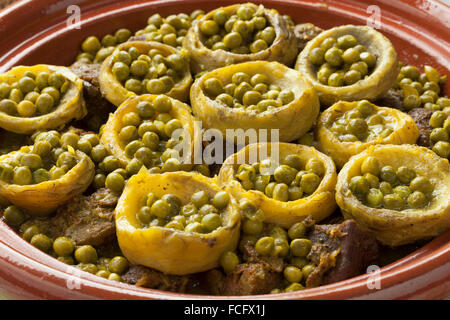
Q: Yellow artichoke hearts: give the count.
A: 11